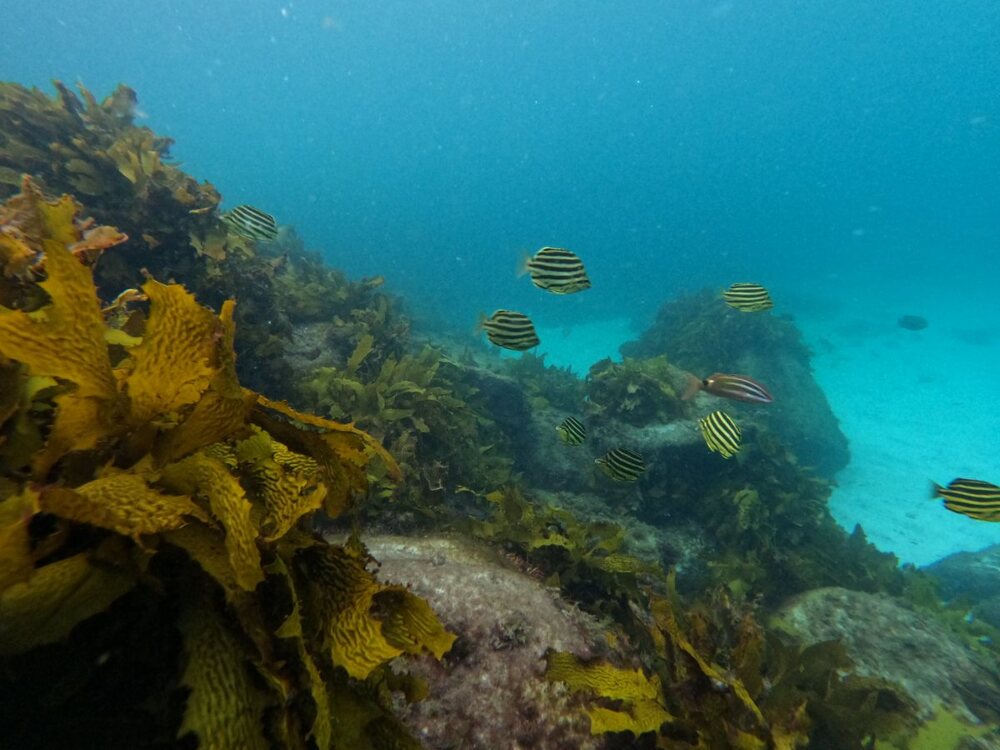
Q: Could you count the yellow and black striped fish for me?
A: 8